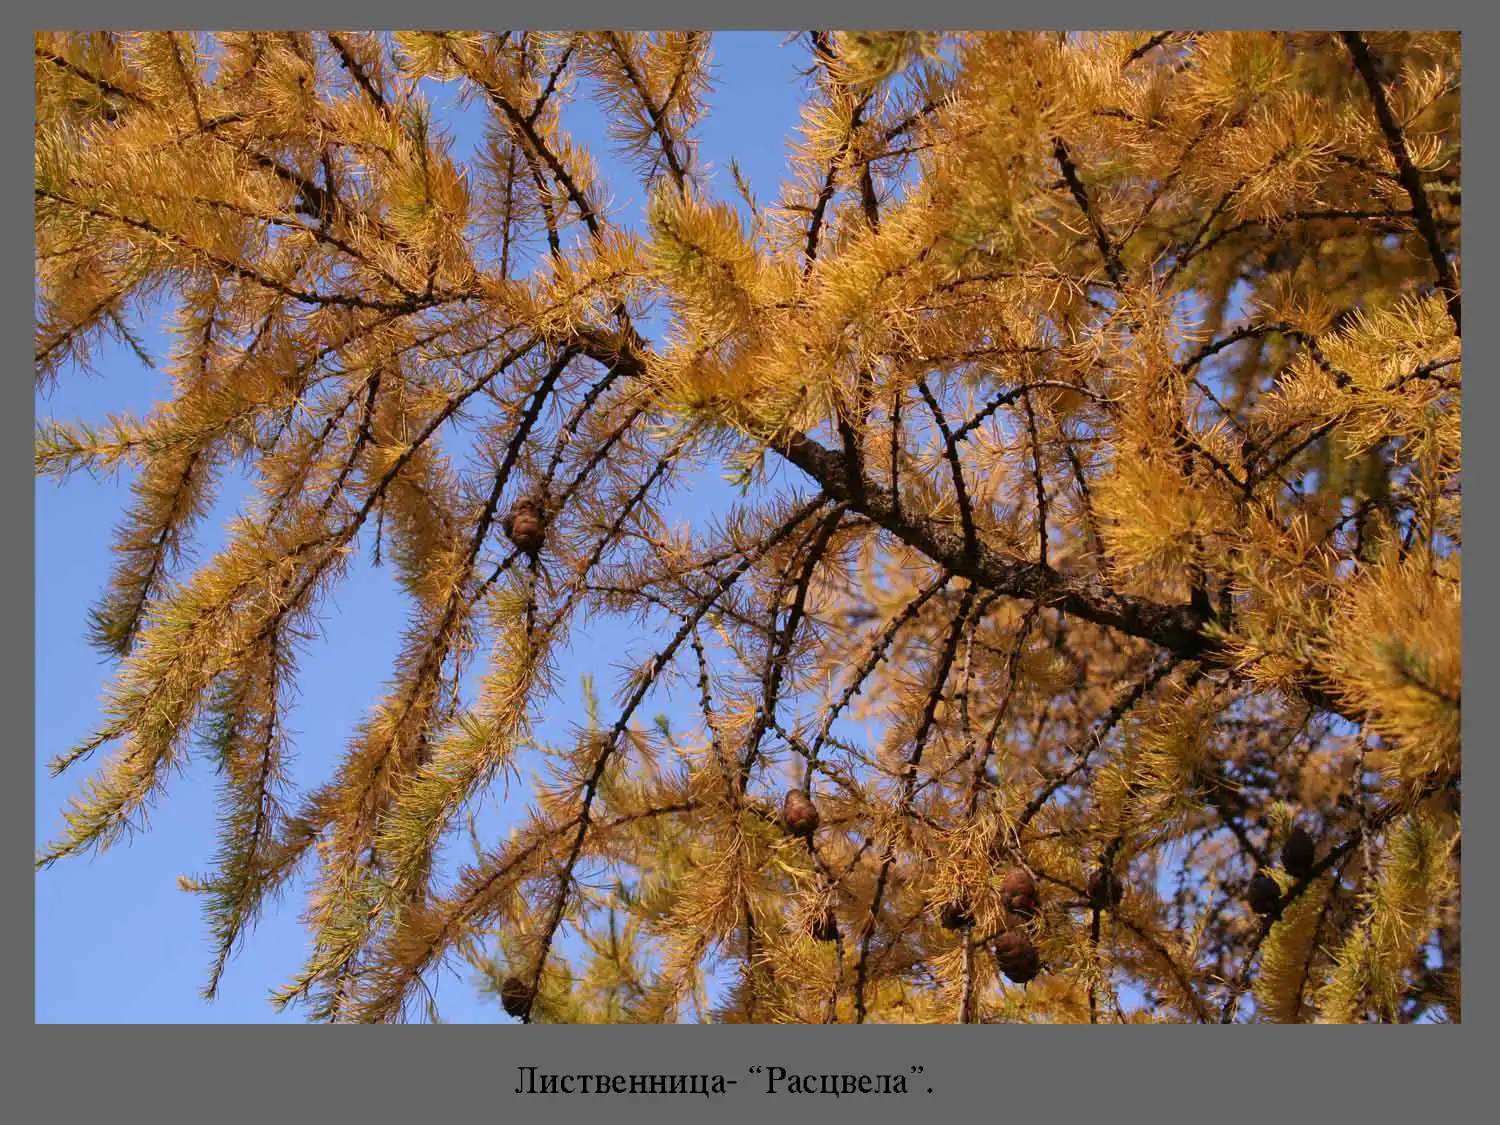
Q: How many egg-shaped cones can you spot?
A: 10